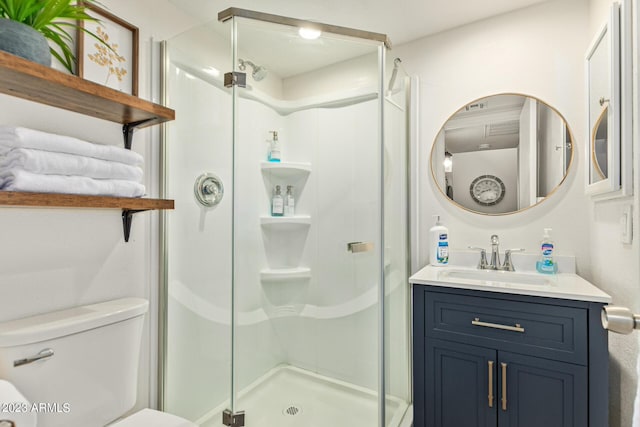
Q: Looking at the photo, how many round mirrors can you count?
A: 1